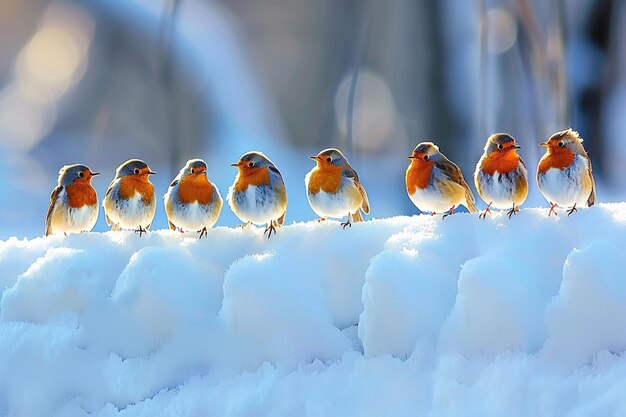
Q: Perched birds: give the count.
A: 8